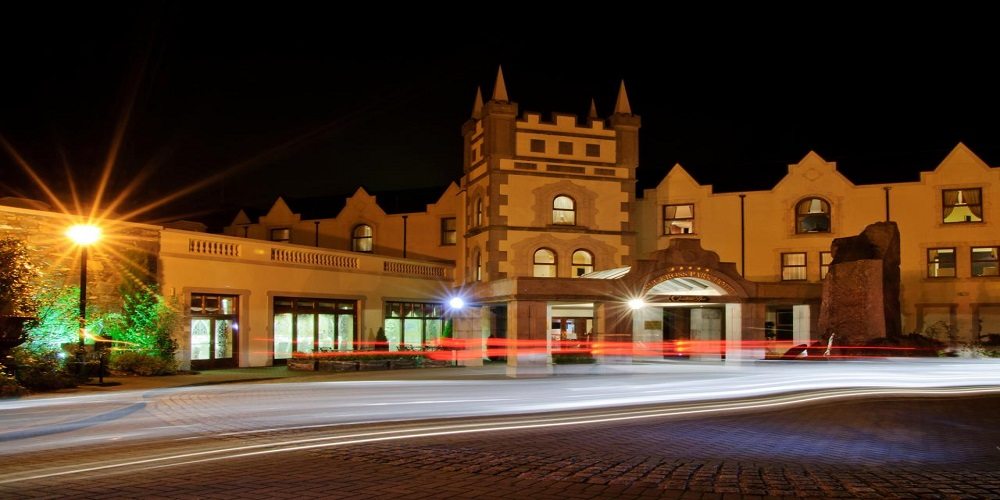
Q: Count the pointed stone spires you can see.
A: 4